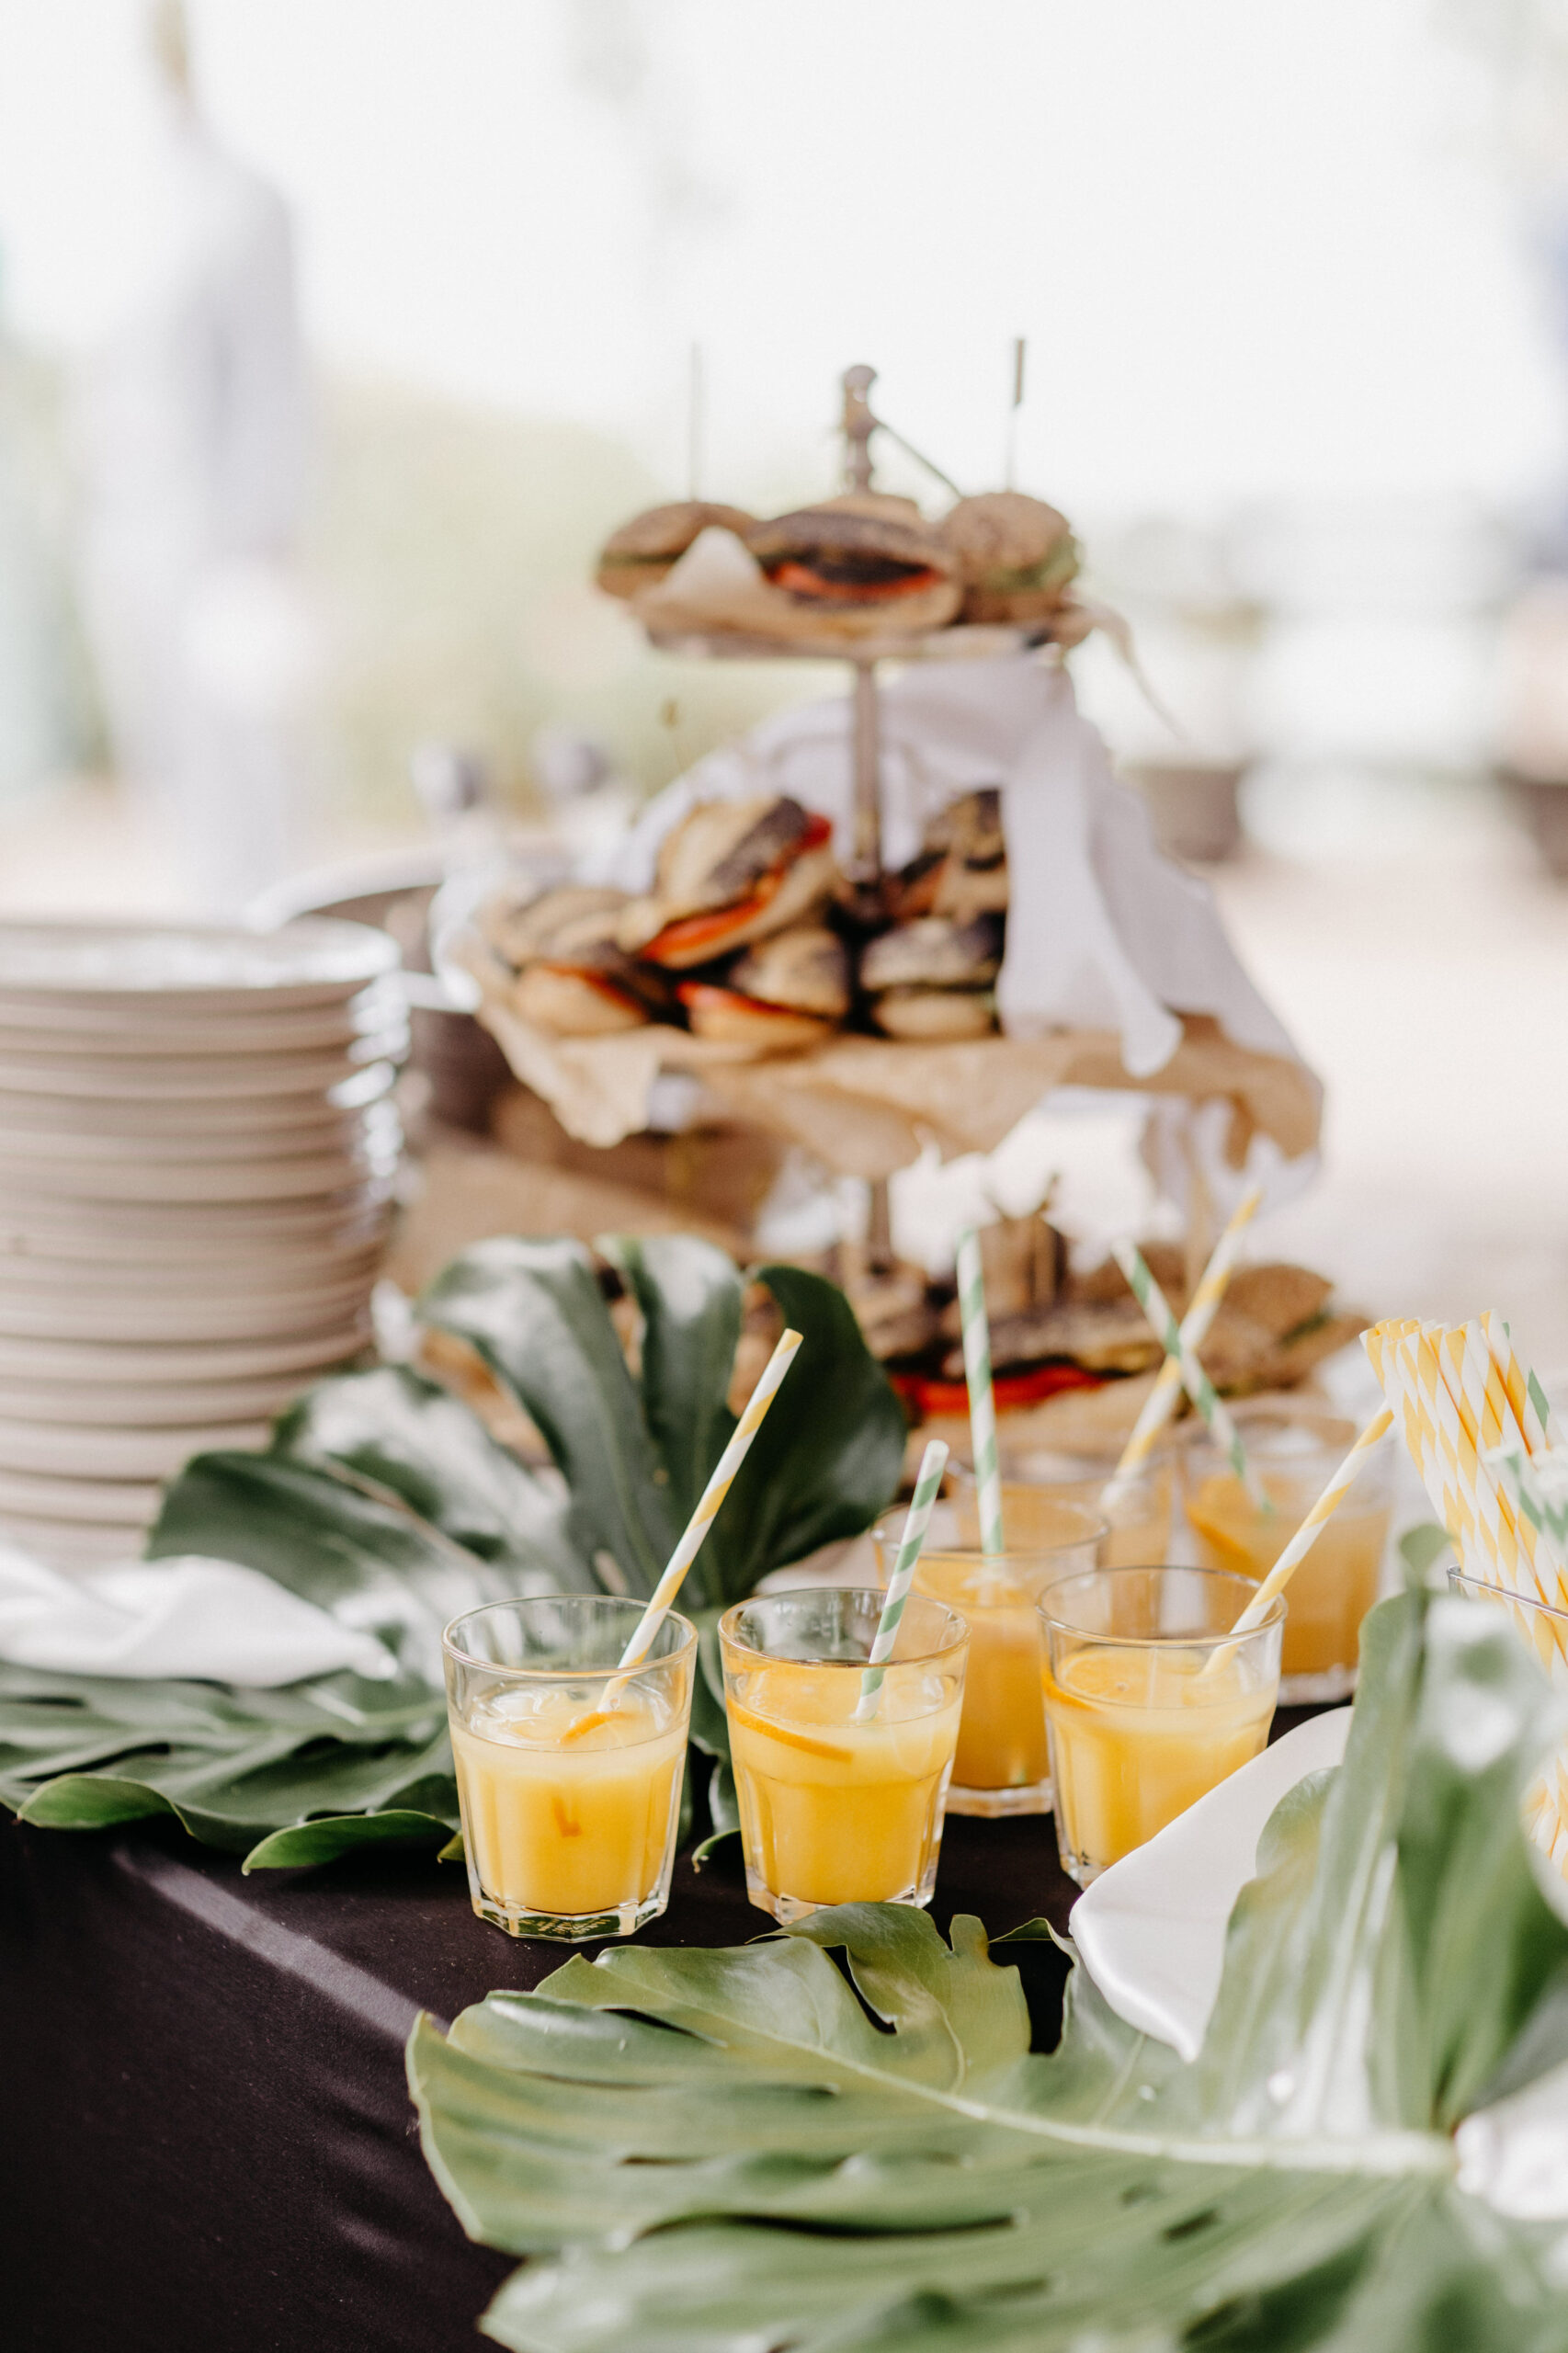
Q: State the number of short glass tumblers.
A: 6